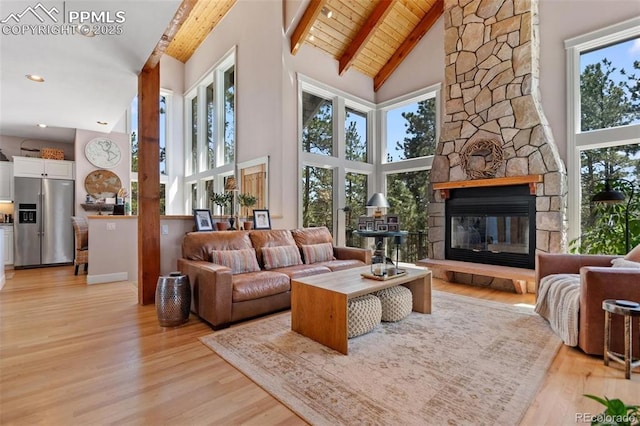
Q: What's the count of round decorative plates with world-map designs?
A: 2